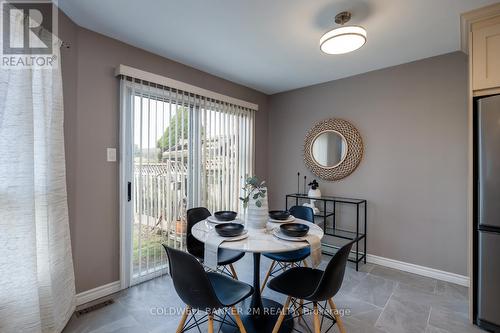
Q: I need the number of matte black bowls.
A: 4